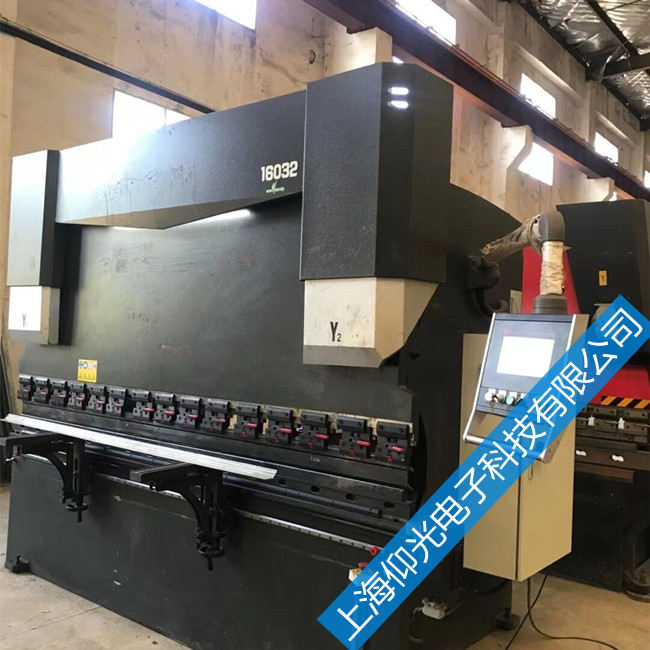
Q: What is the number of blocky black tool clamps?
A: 15